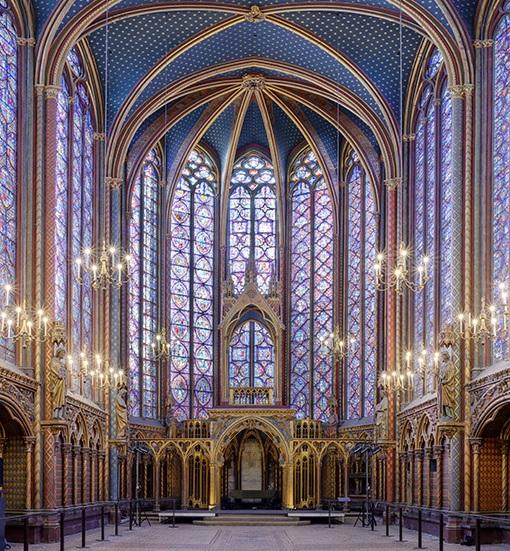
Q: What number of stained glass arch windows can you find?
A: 9